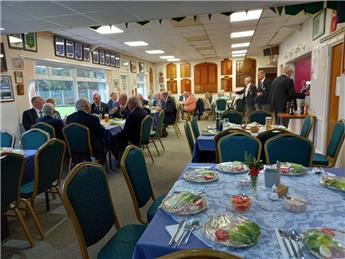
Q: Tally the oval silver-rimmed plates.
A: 7